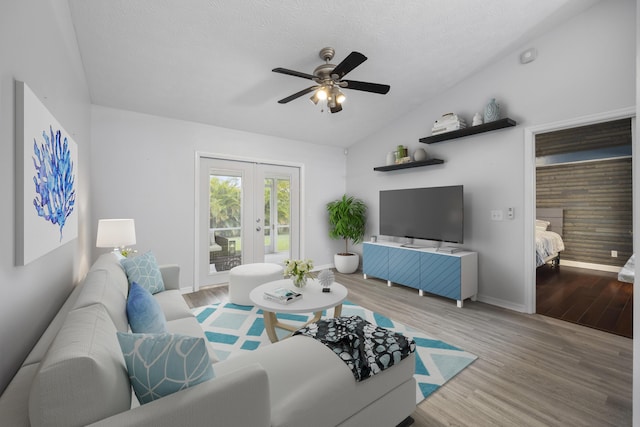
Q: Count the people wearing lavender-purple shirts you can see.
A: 0